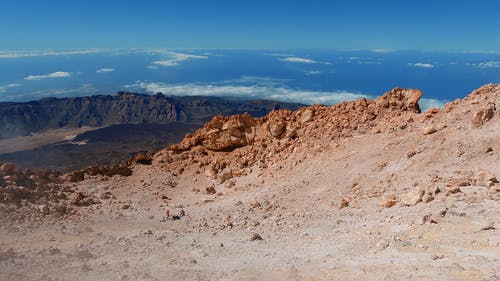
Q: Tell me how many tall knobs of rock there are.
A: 1